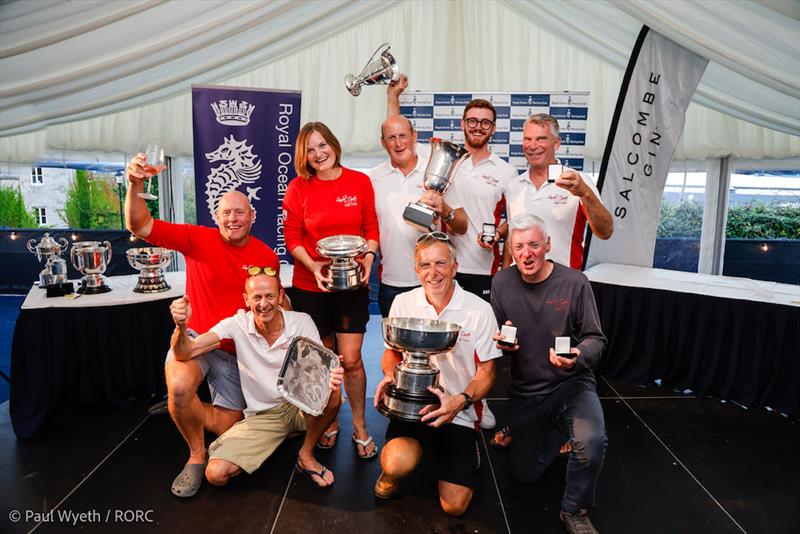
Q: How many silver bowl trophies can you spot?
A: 3